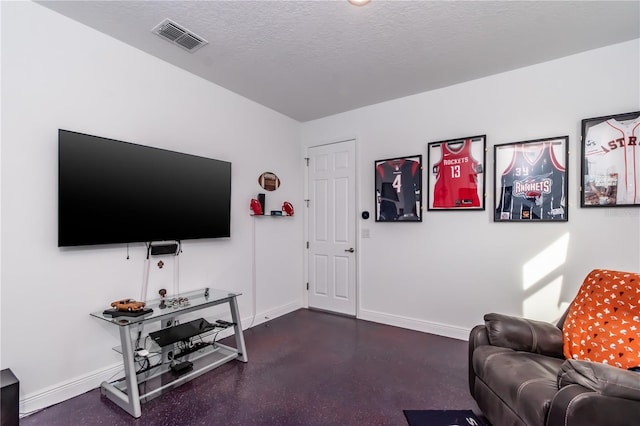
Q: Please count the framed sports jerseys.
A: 4